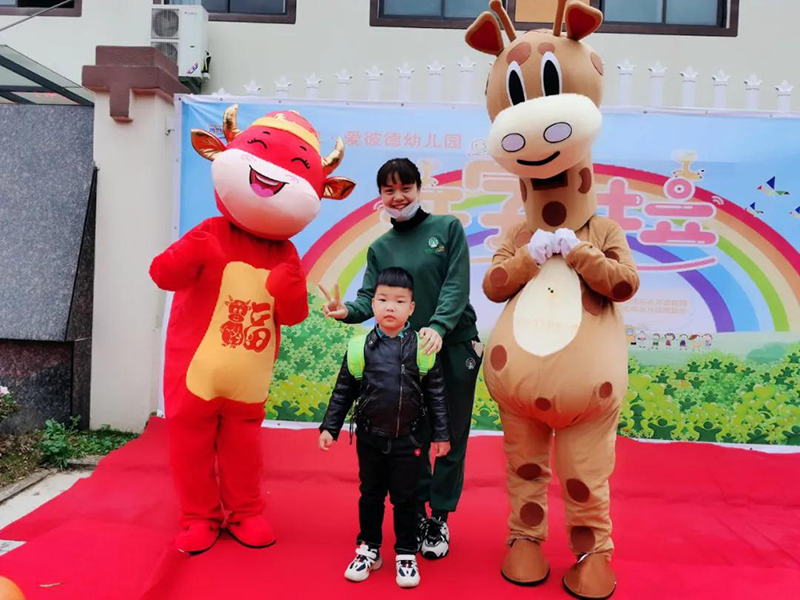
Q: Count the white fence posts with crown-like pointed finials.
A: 15